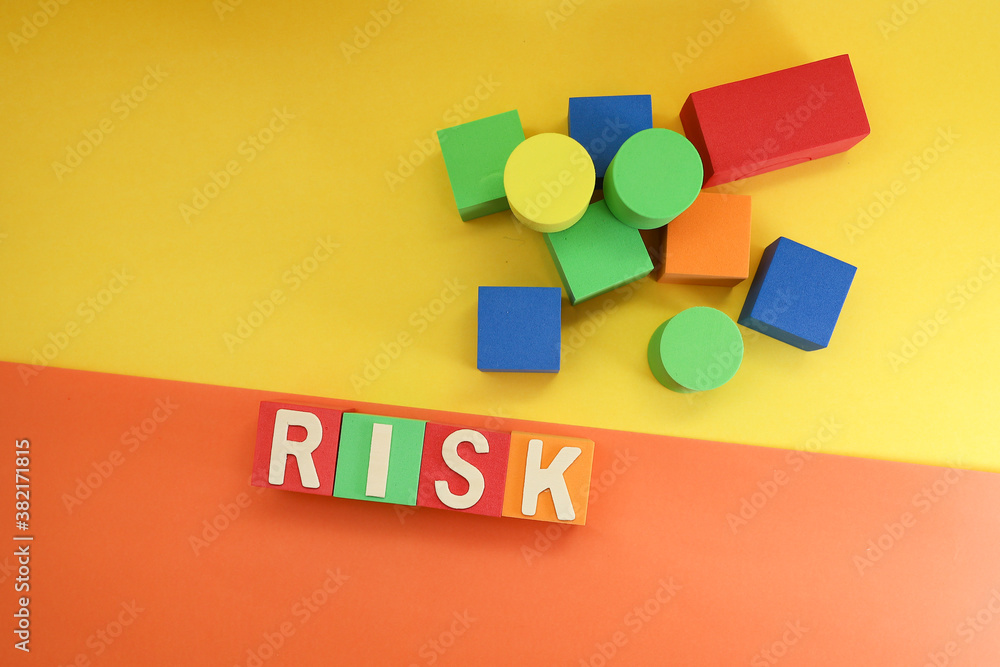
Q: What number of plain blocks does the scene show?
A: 10